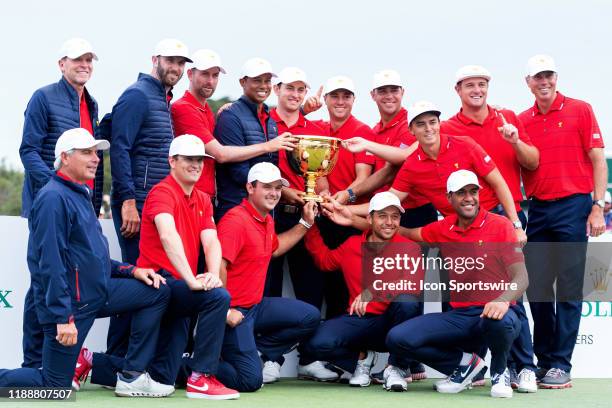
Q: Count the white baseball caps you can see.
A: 15